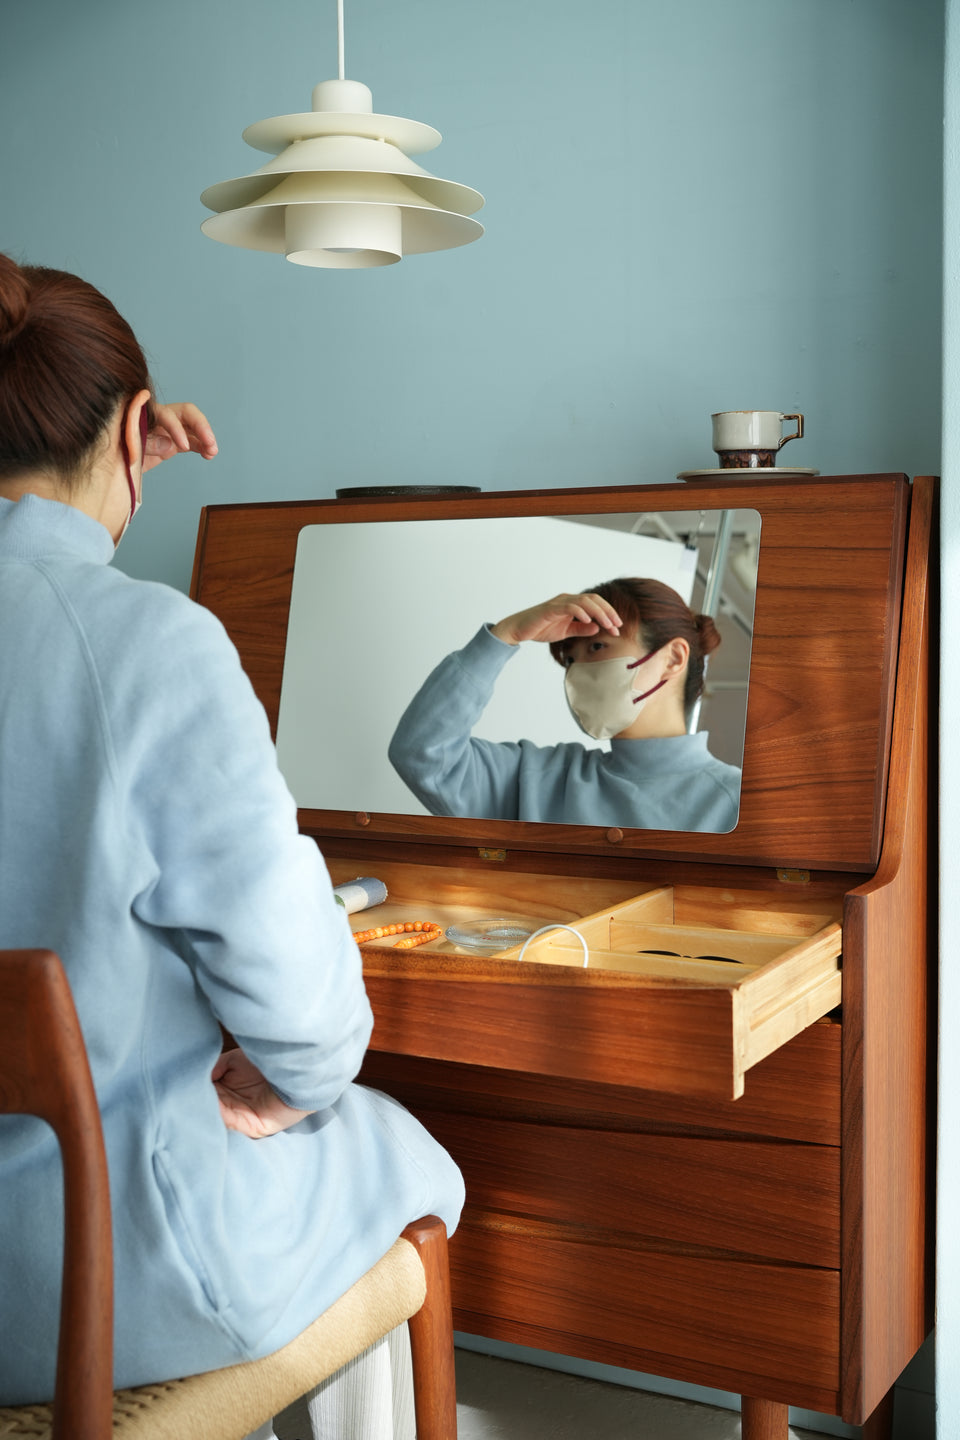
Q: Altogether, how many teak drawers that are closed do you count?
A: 3